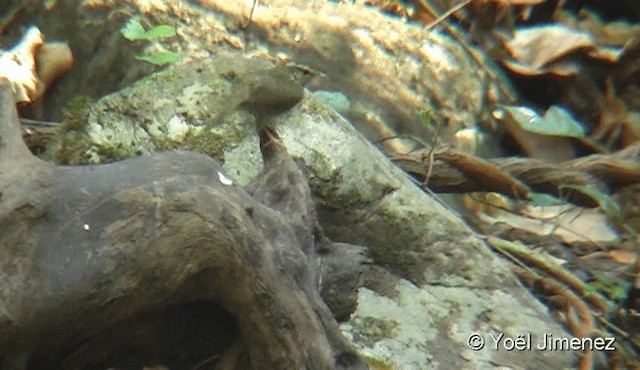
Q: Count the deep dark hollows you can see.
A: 1